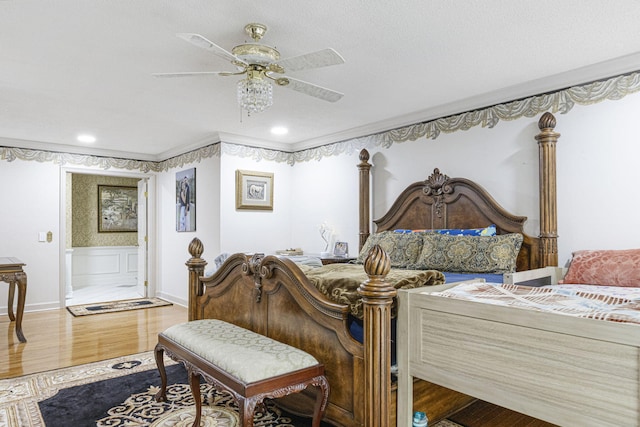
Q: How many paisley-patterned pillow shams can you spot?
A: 2